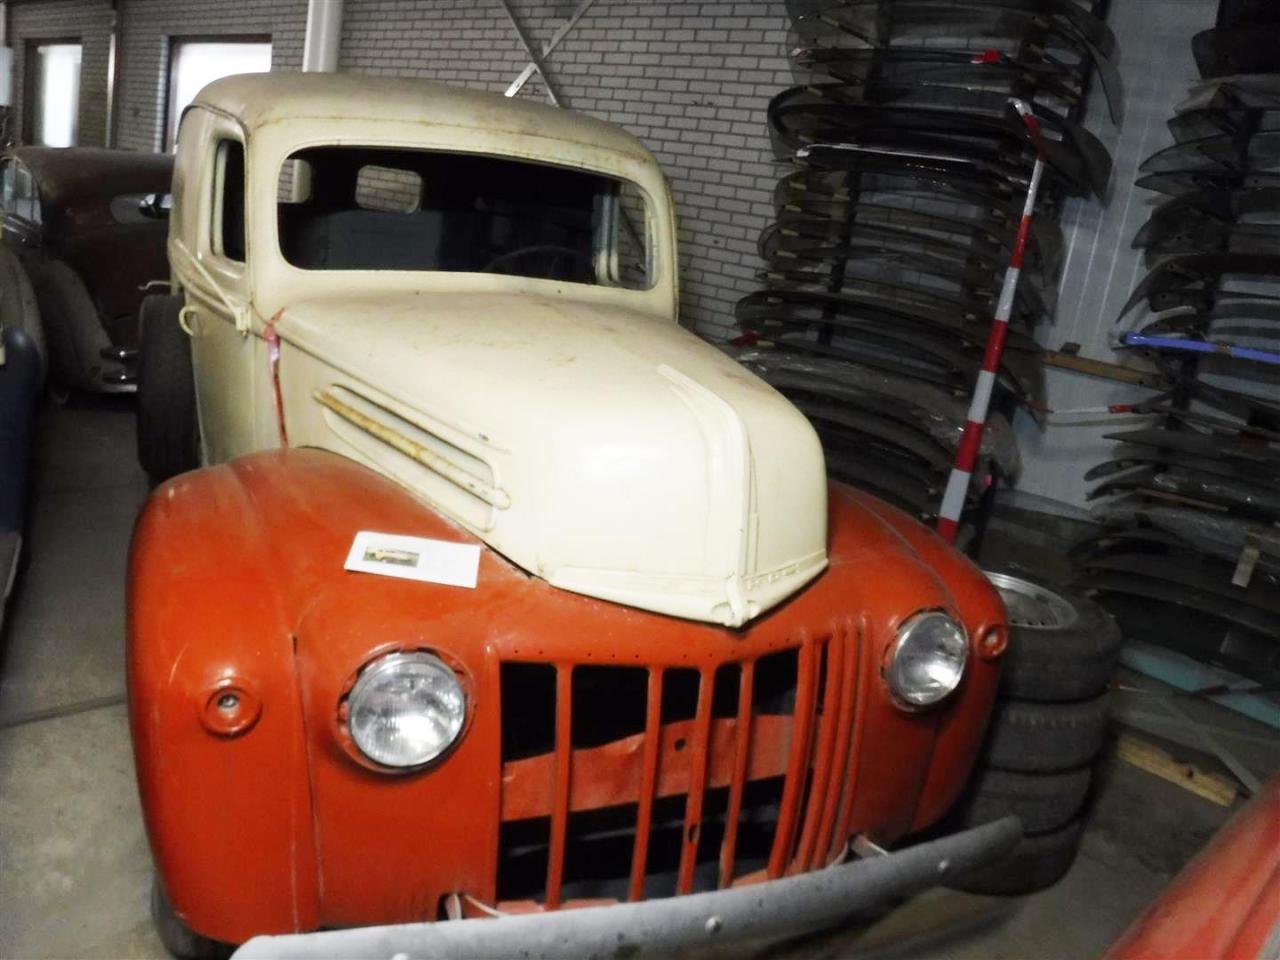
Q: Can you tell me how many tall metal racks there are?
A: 2